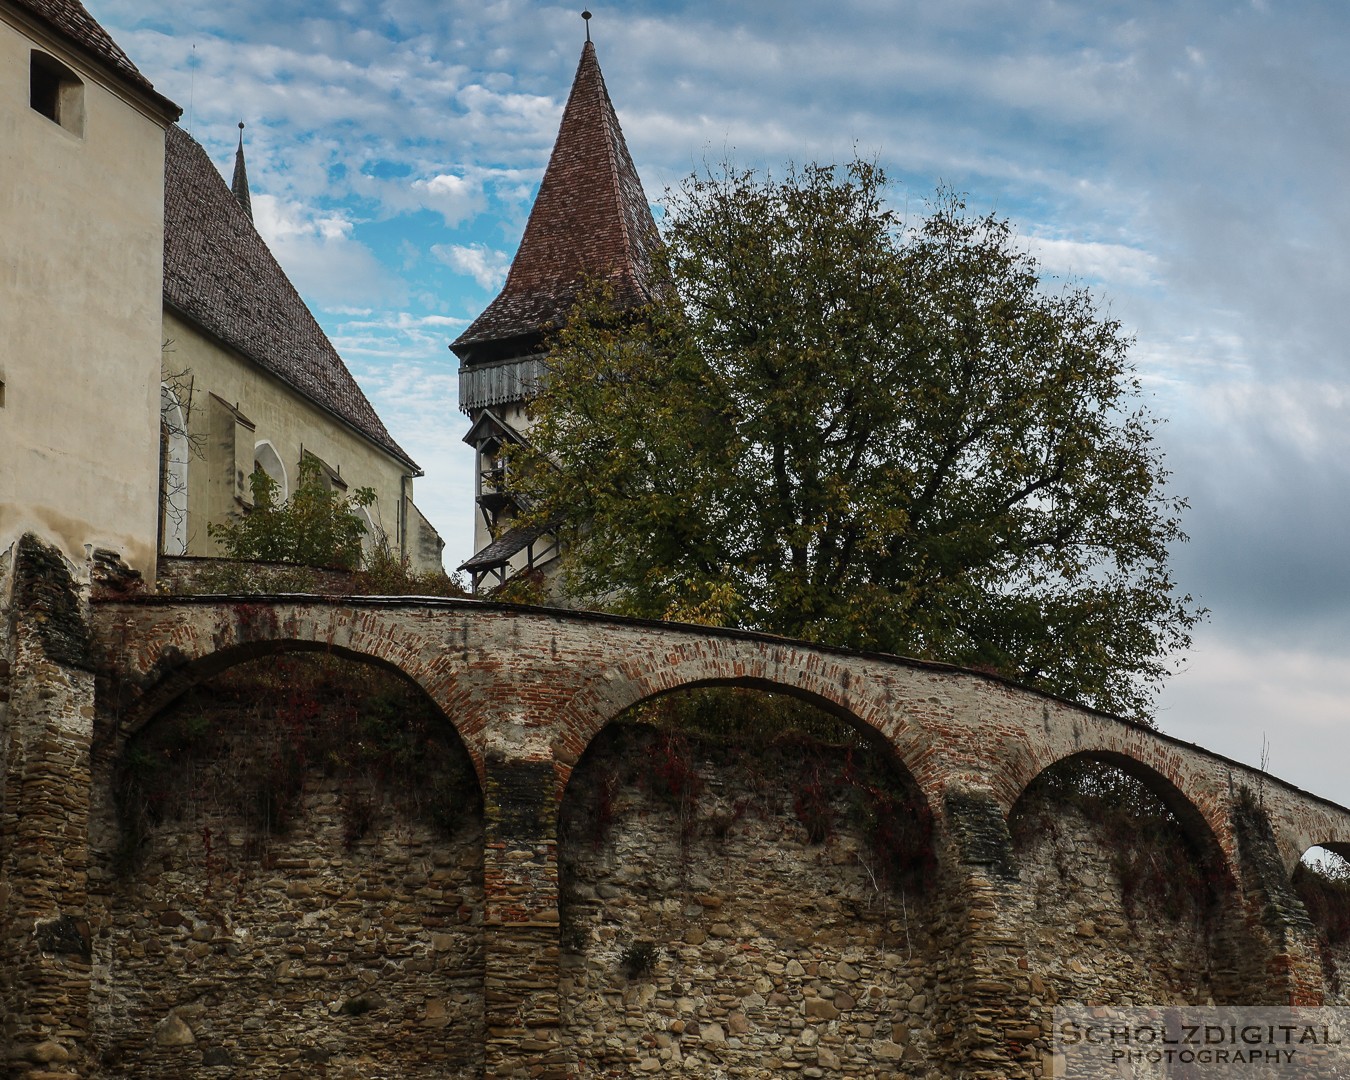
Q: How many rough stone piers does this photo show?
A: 4